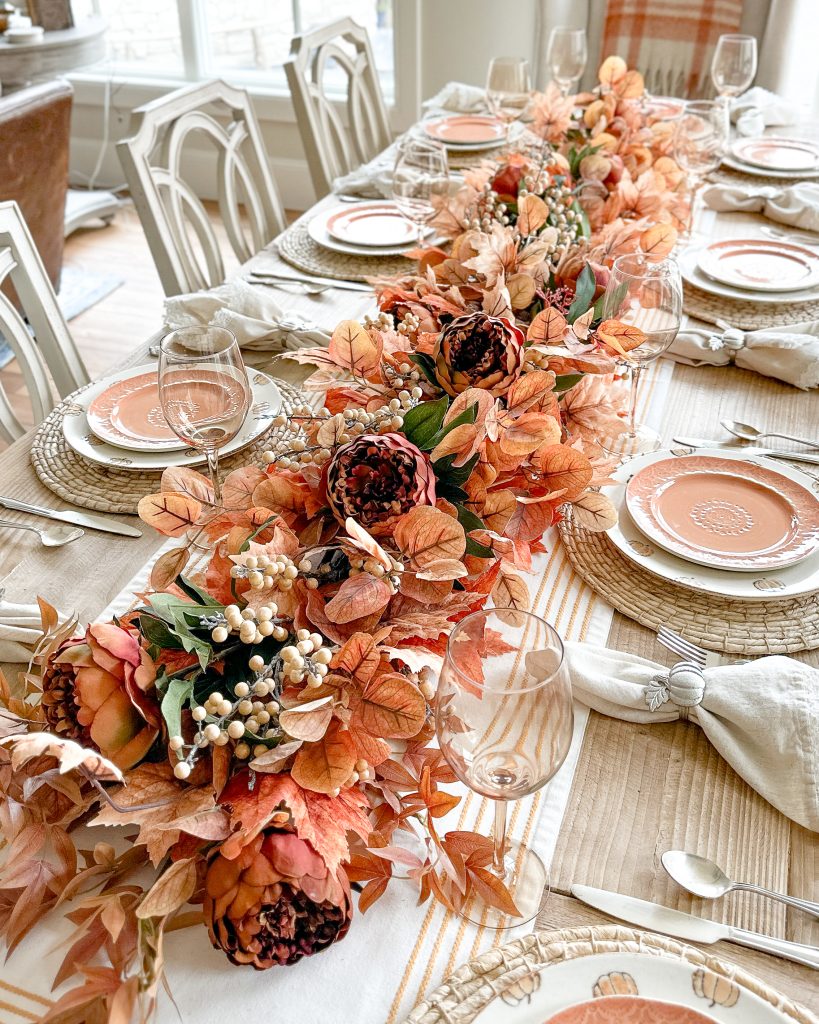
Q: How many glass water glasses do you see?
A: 8